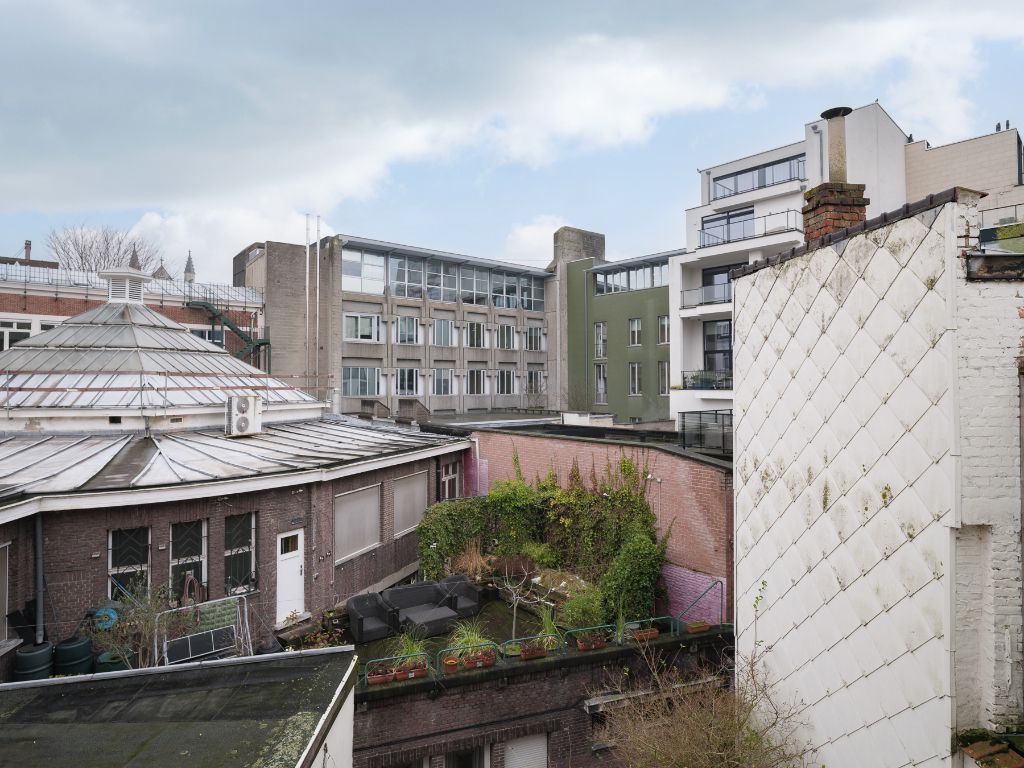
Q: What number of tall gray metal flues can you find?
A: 2